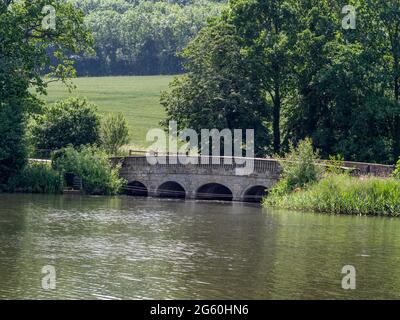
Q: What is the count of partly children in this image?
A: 0